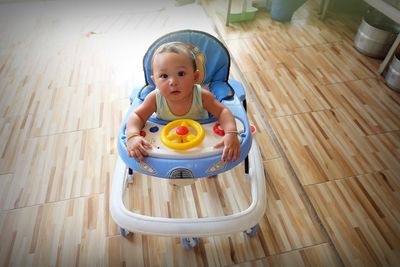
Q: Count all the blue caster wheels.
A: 3